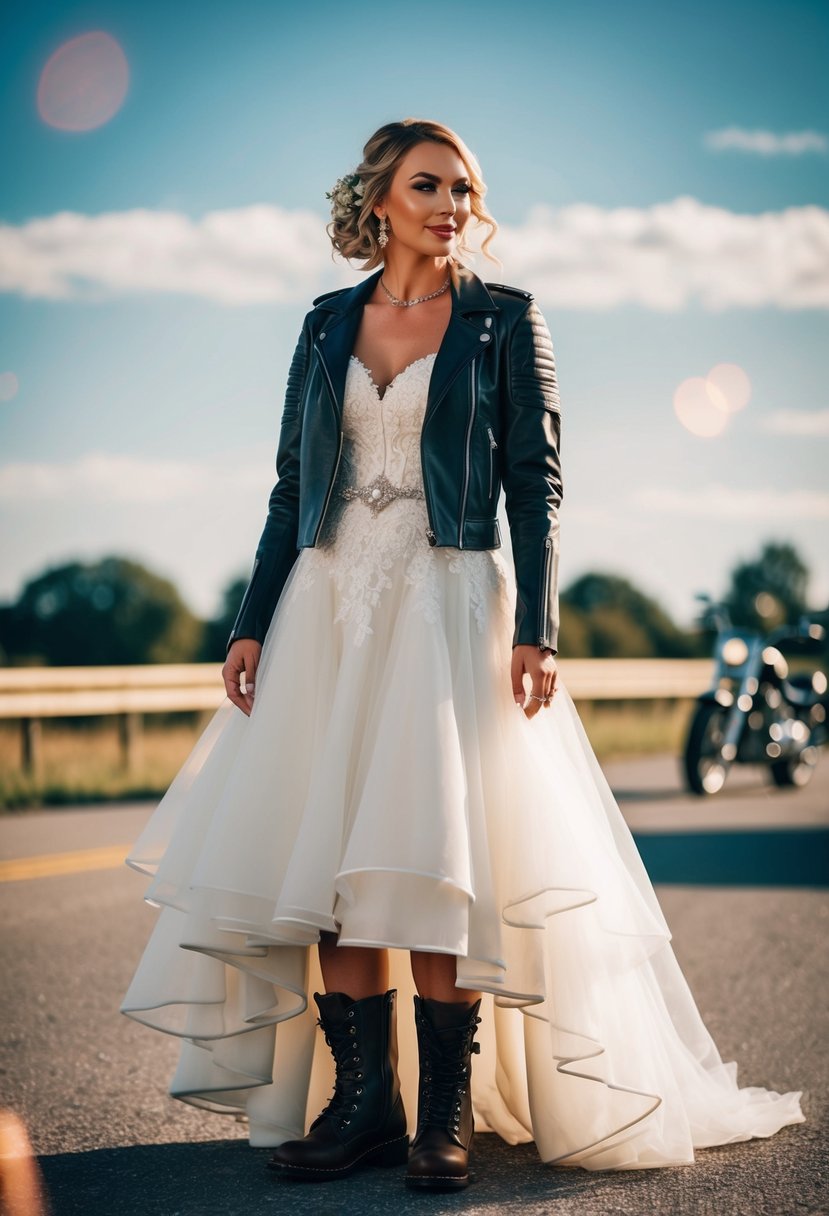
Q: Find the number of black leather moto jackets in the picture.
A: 1